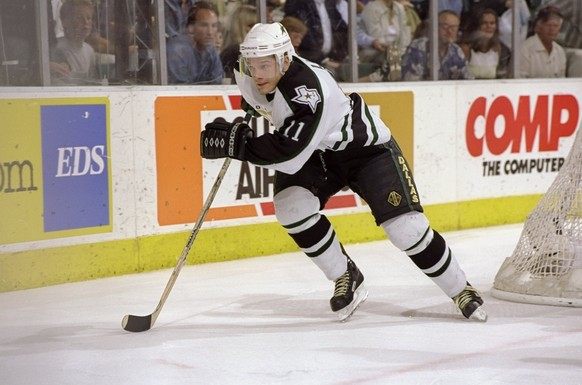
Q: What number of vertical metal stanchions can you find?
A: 6